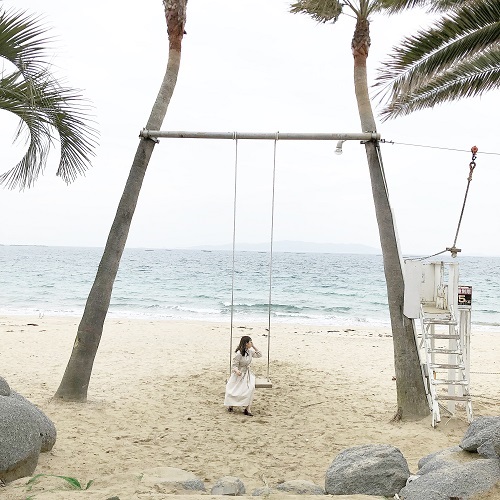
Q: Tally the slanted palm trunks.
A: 2